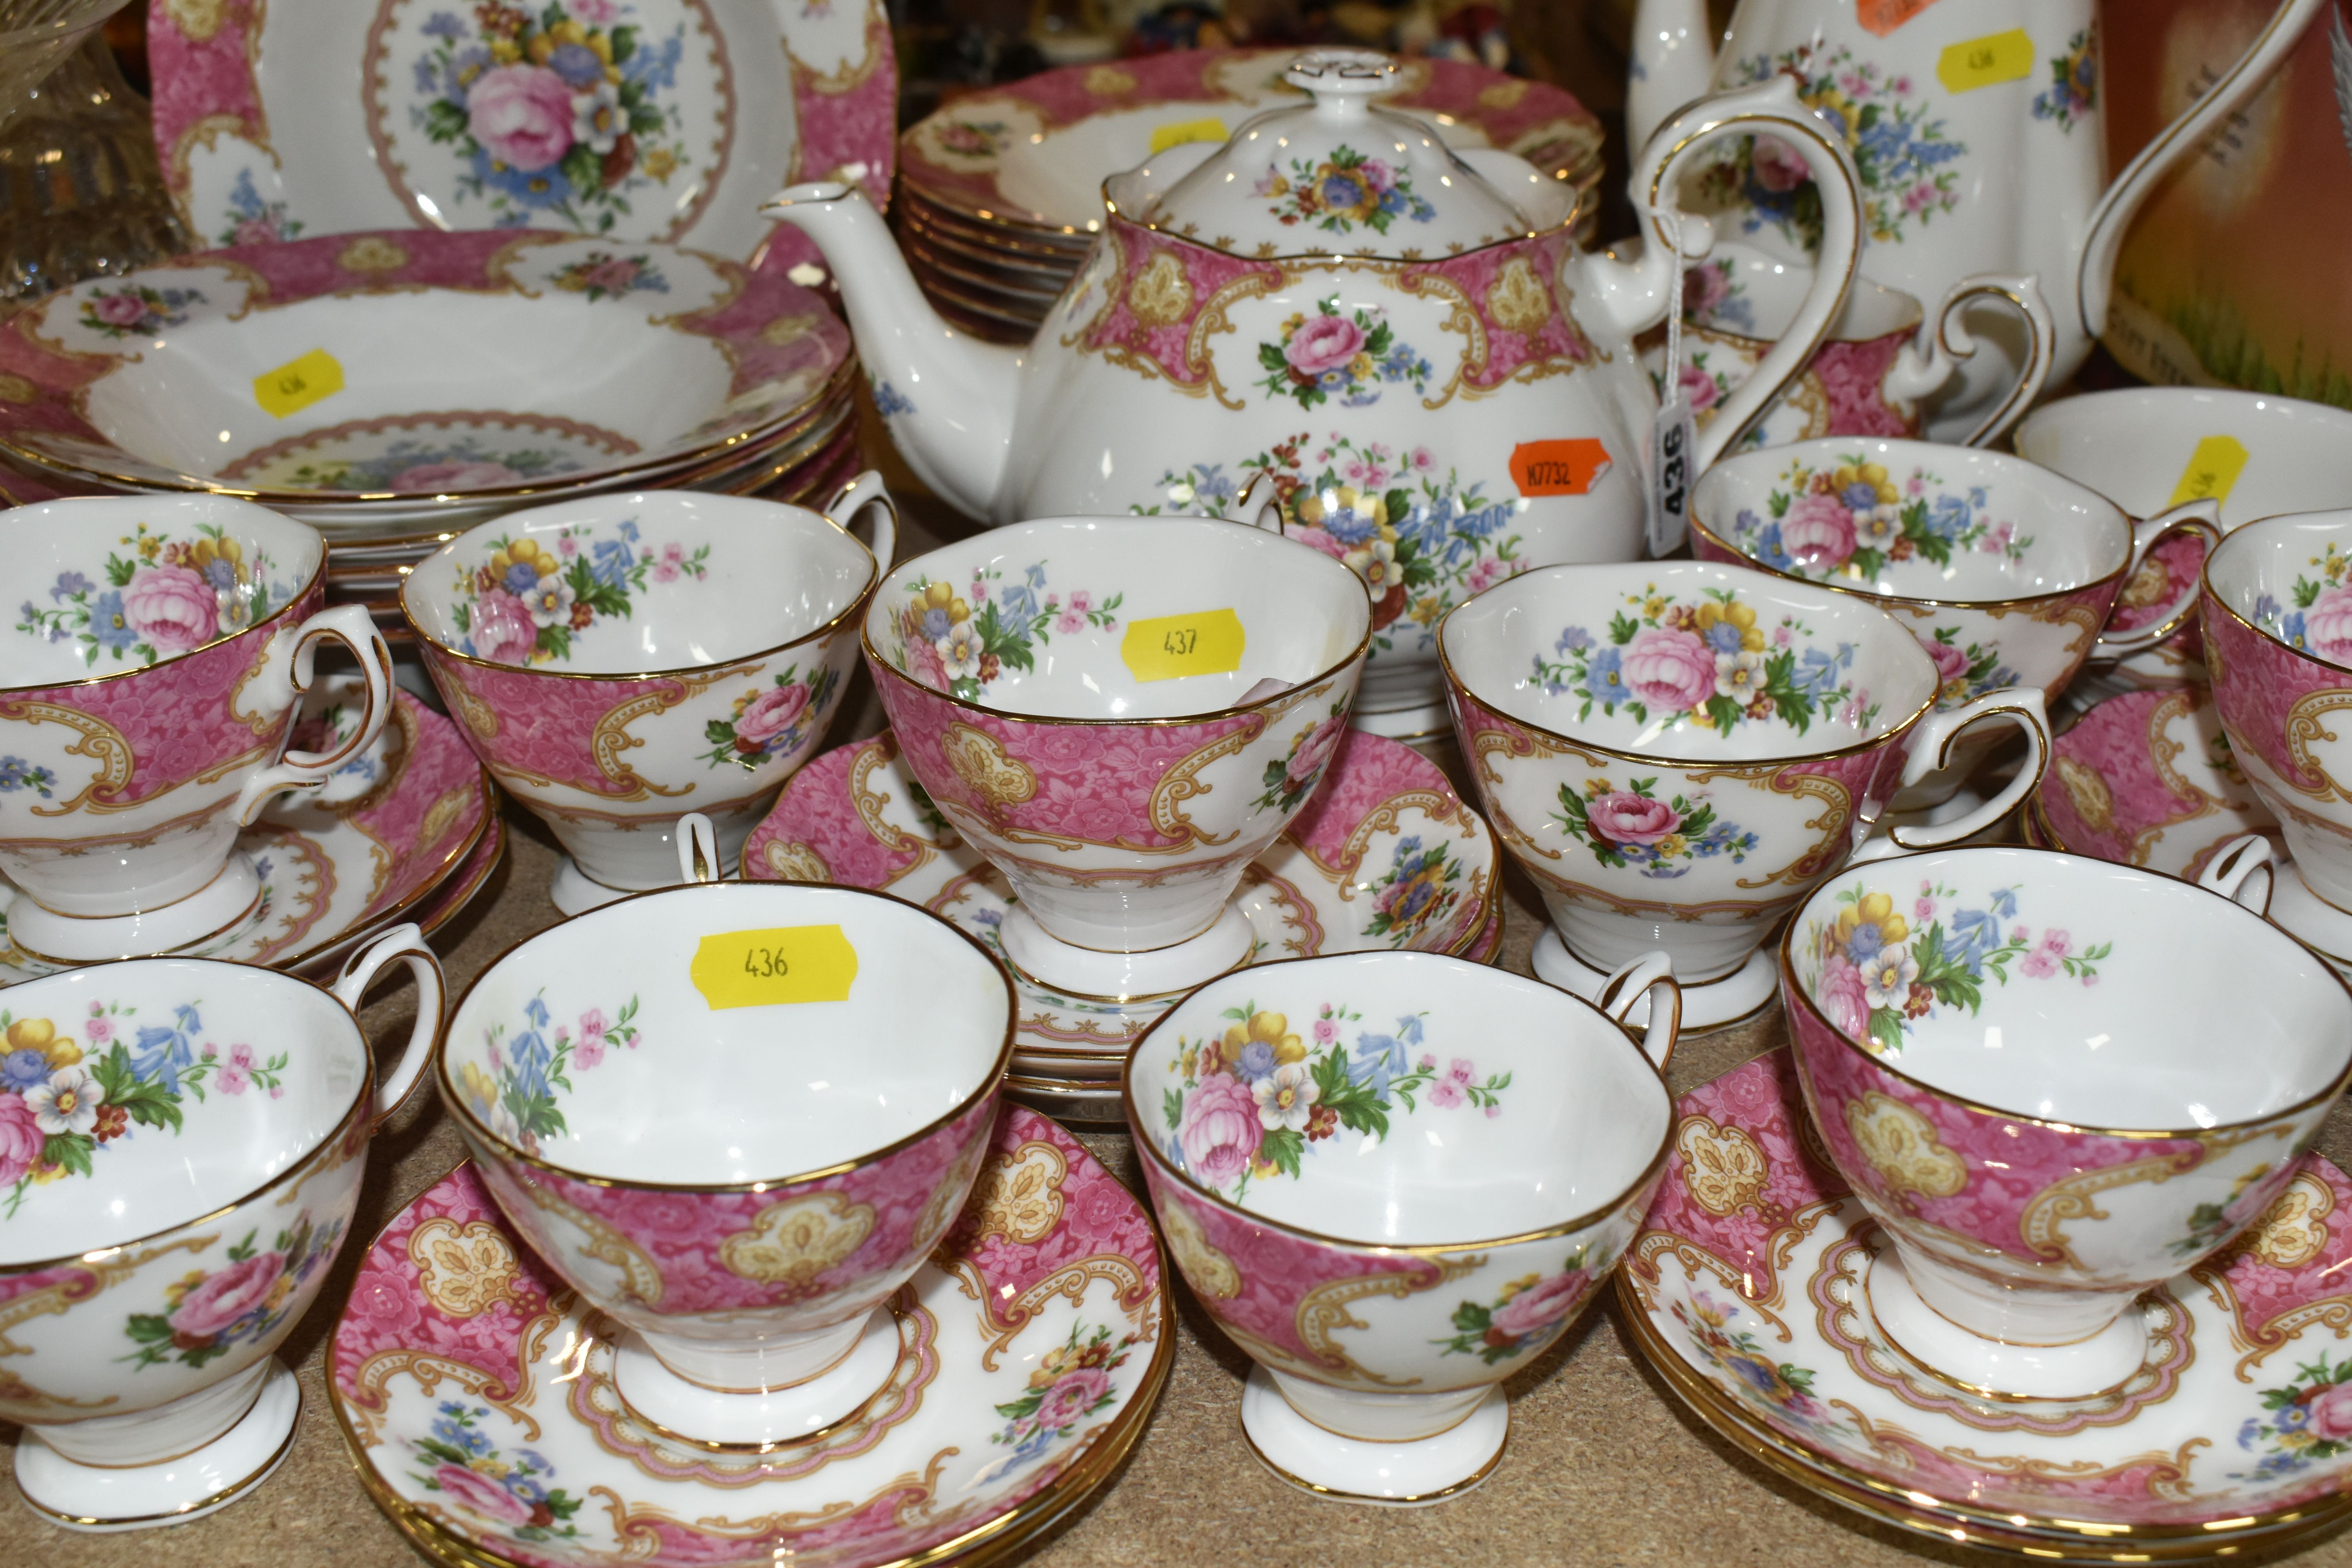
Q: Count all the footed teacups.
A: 10